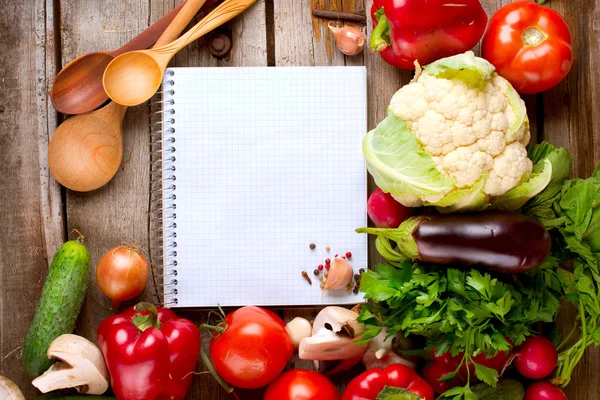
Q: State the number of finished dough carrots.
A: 0